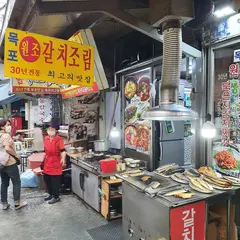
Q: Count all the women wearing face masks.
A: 2